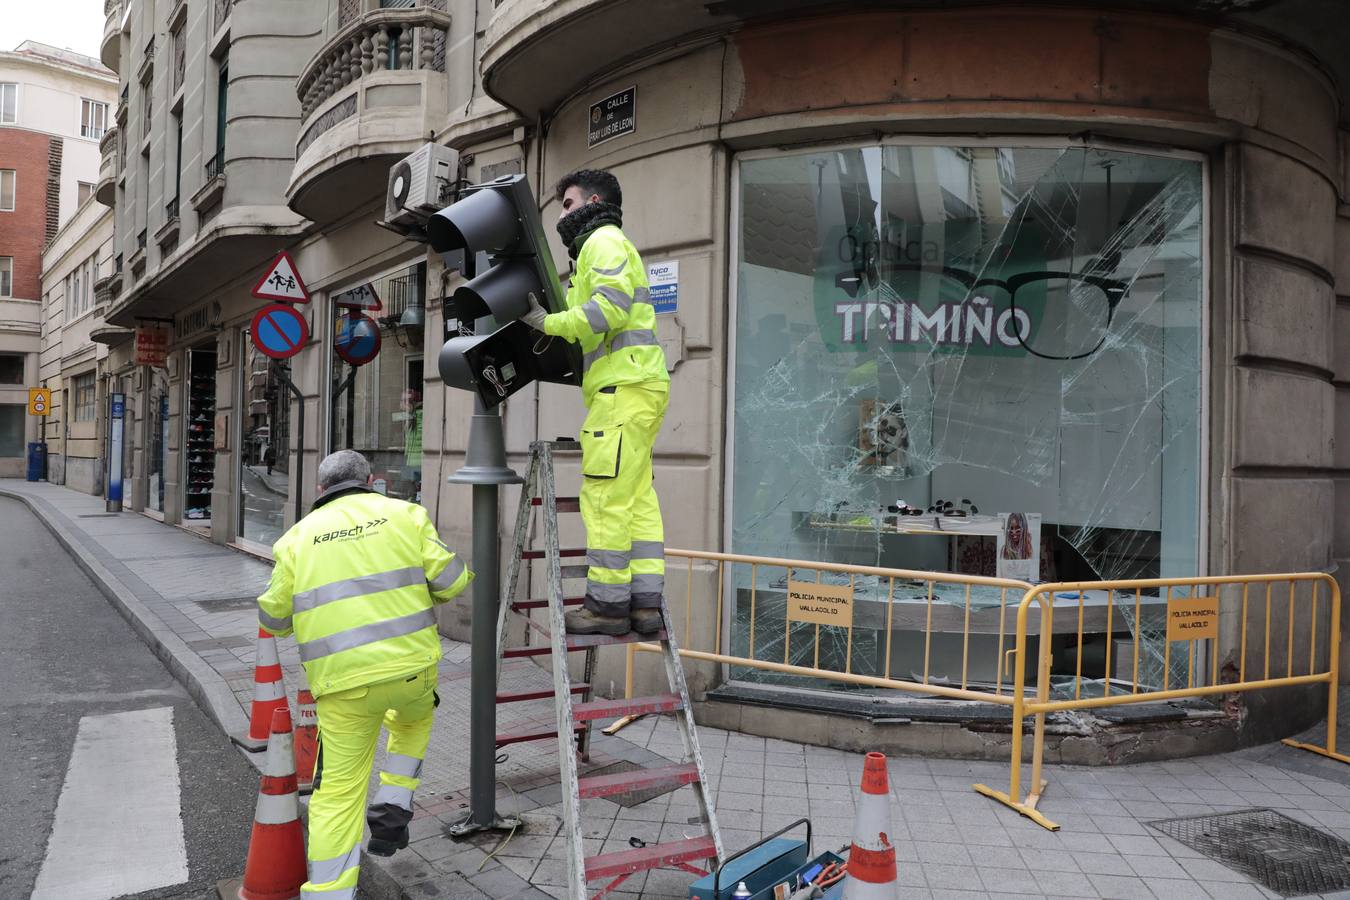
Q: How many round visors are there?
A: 3